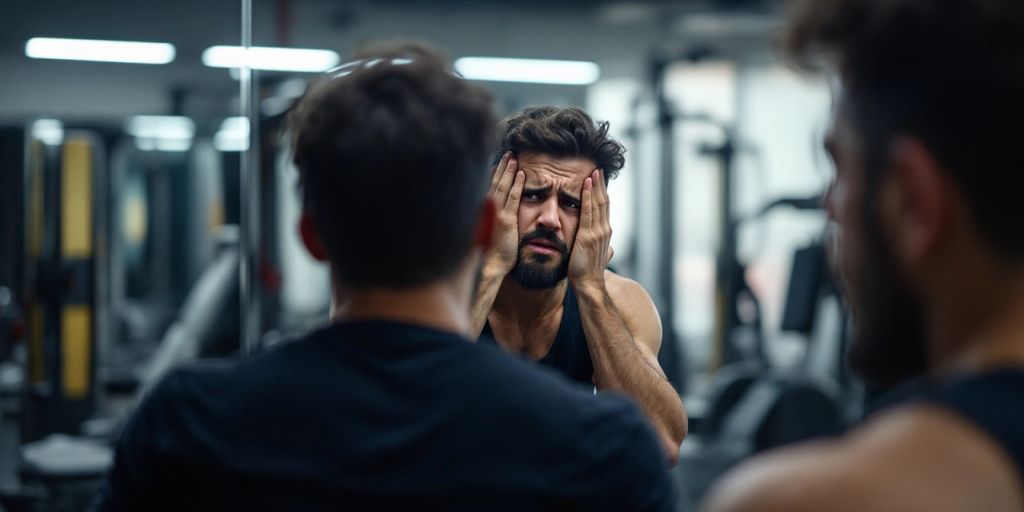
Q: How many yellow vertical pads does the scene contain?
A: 2